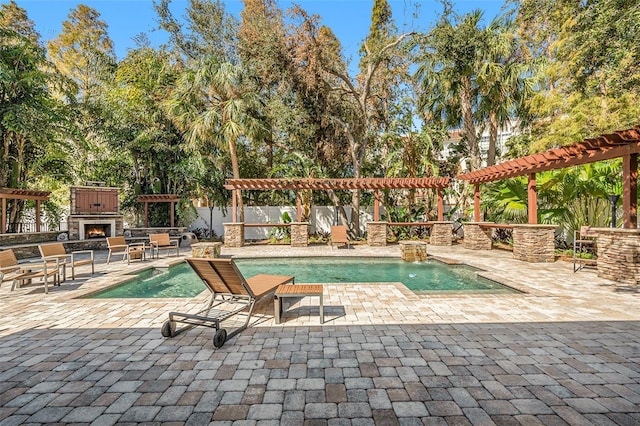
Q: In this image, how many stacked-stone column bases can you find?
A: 7